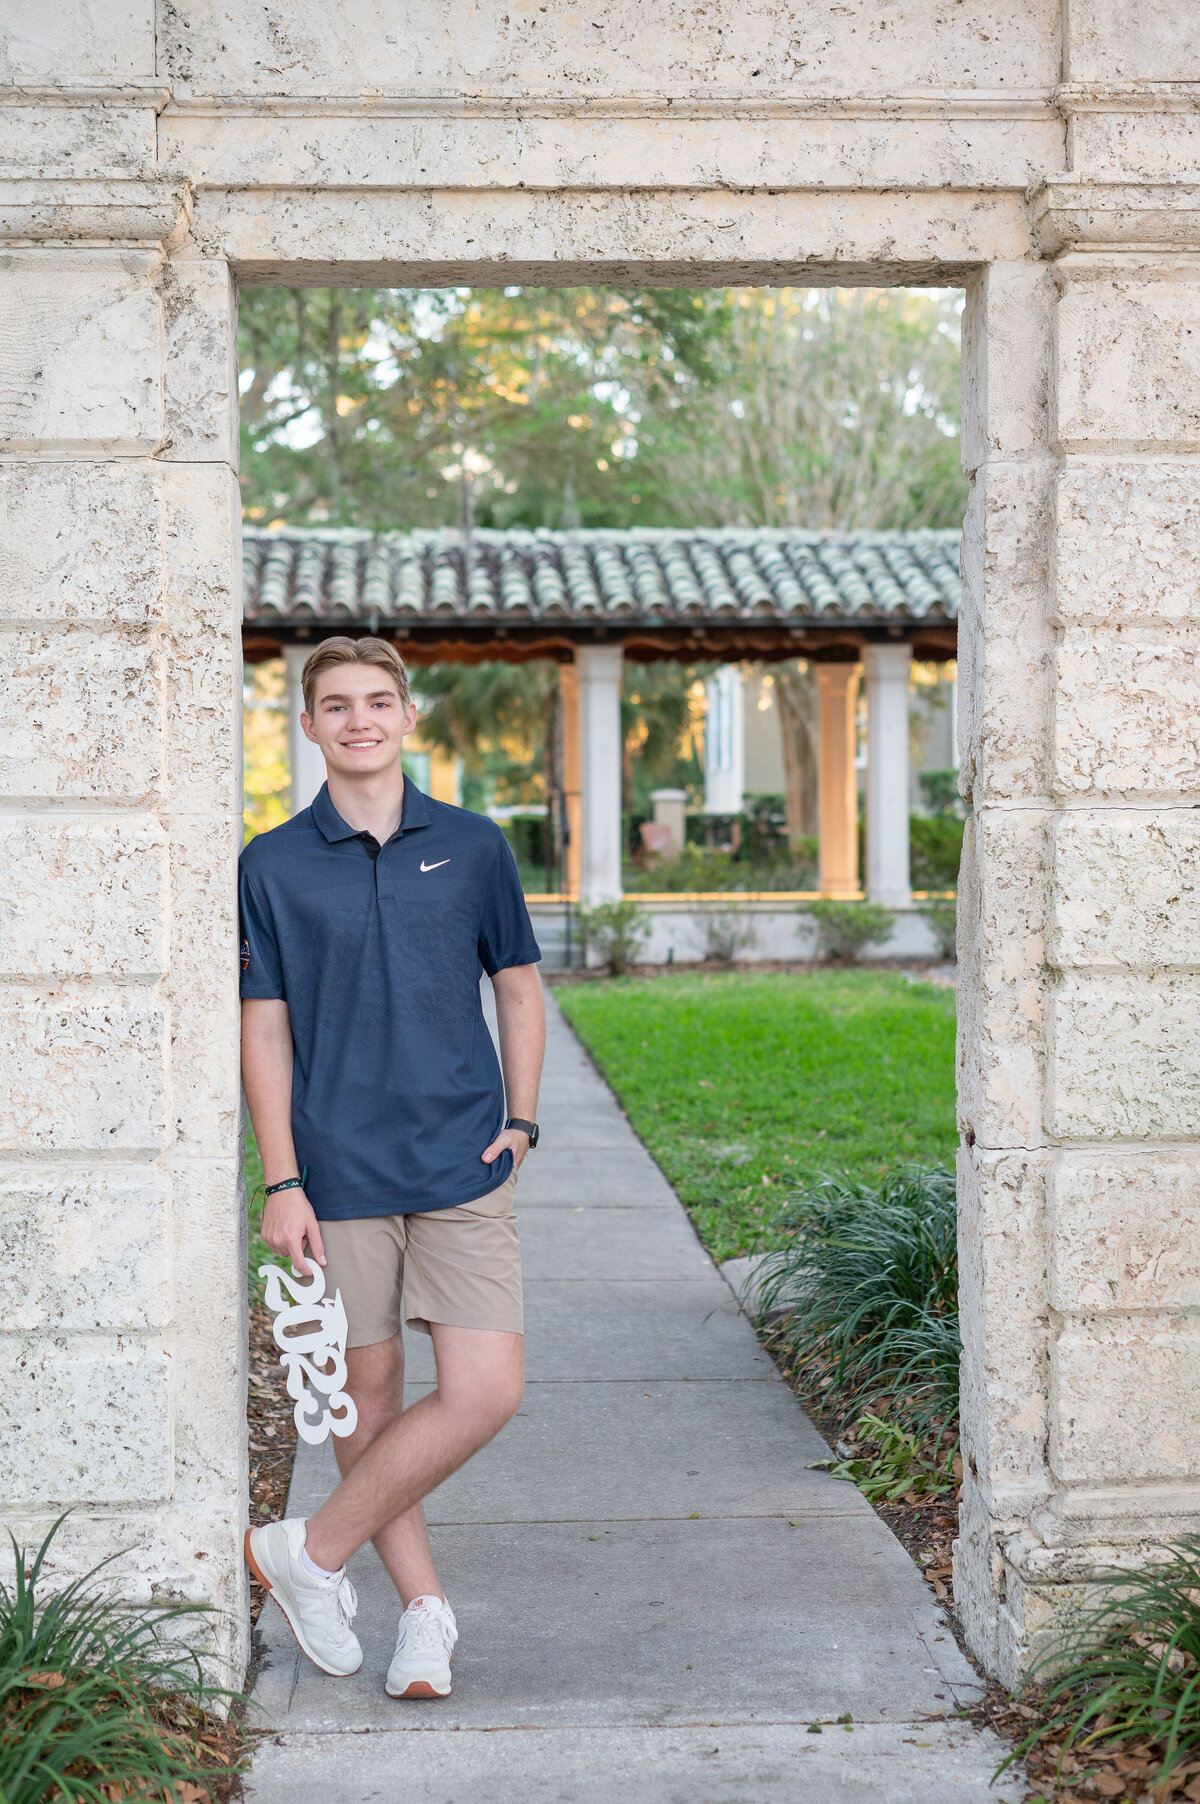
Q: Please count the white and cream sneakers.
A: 2